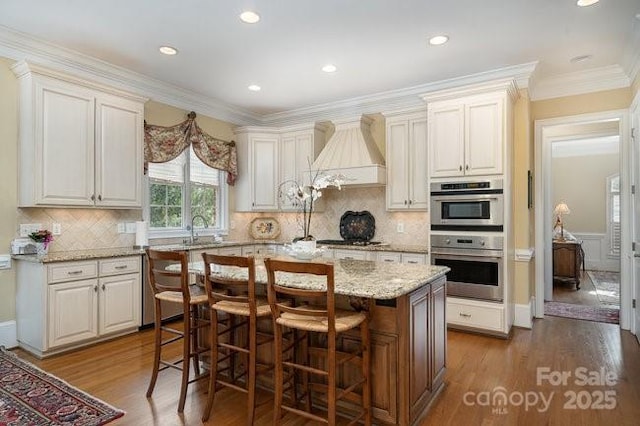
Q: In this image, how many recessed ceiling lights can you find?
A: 6